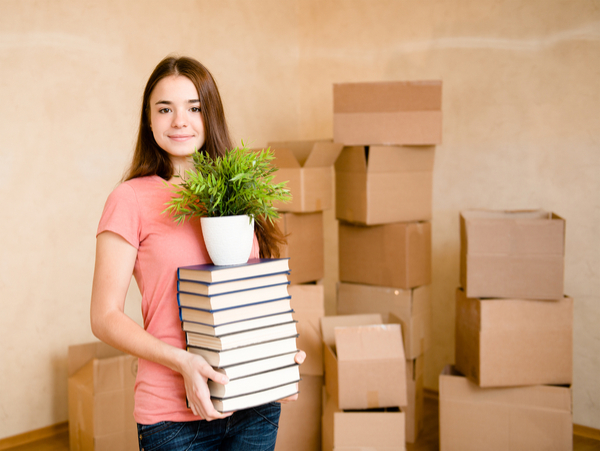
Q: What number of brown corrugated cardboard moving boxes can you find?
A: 15